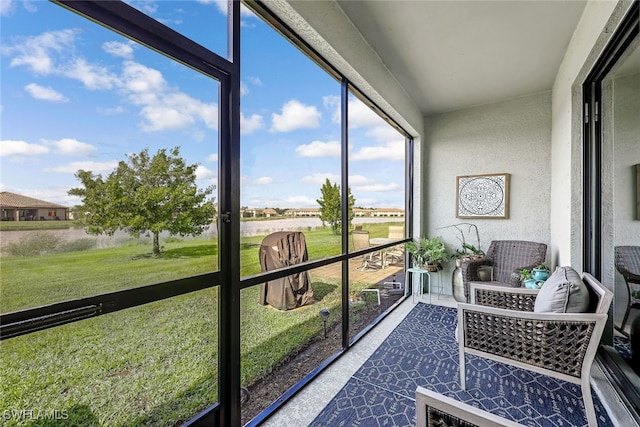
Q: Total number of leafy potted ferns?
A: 1